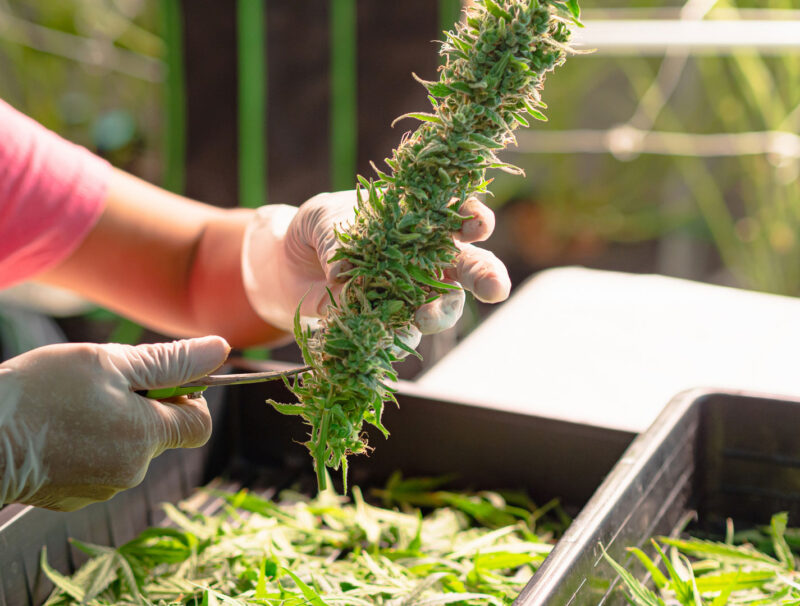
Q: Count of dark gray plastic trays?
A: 2